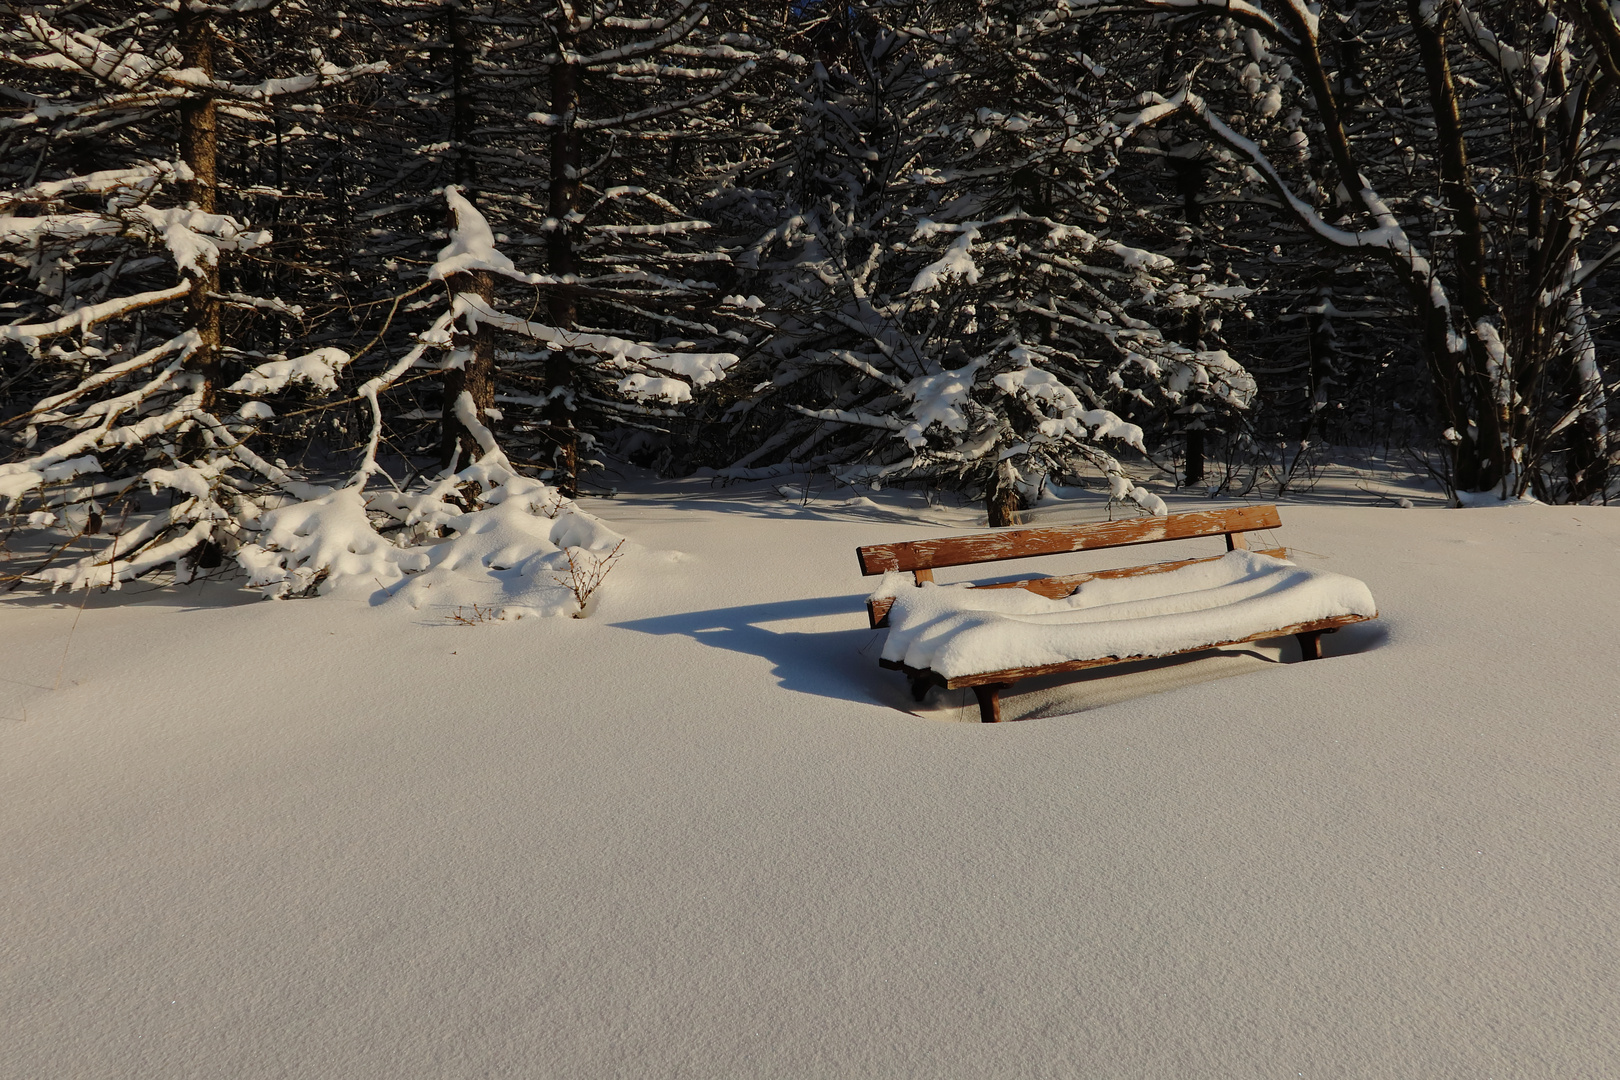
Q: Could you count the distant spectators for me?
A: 0